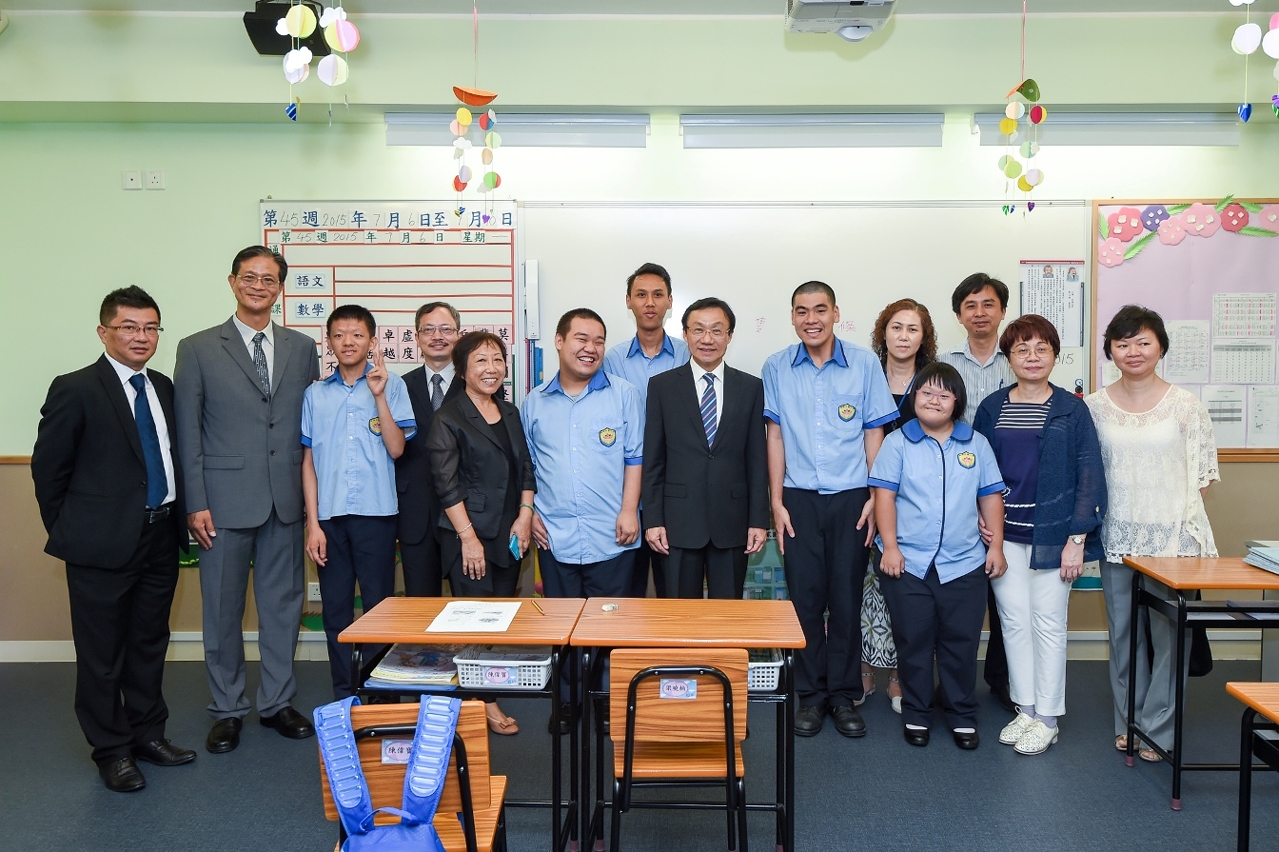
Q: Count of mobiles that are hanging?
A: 4